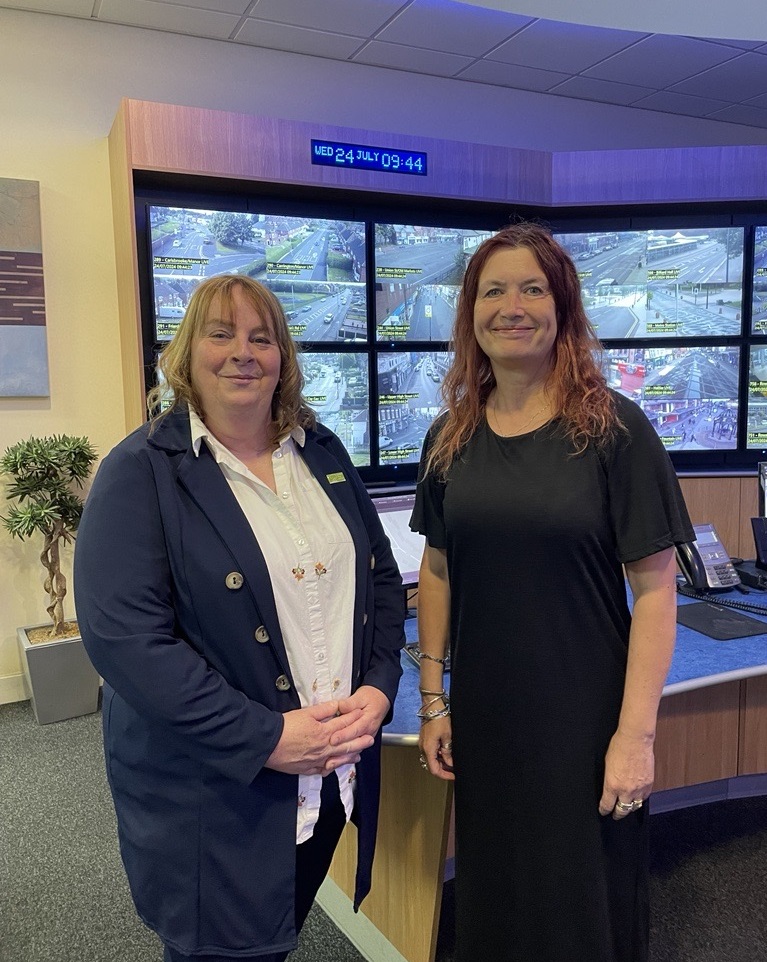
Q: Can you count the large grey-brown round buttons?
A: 3